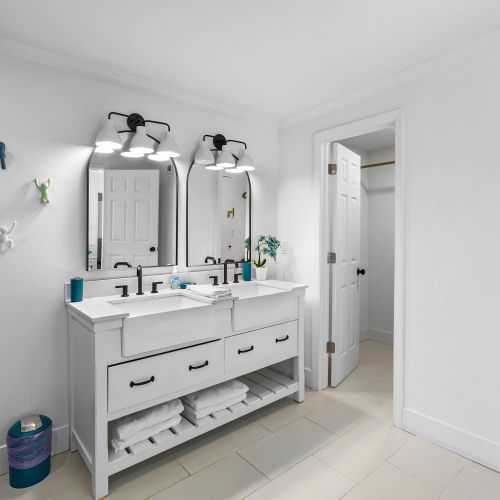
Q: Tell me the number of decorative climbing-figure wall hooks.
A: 3